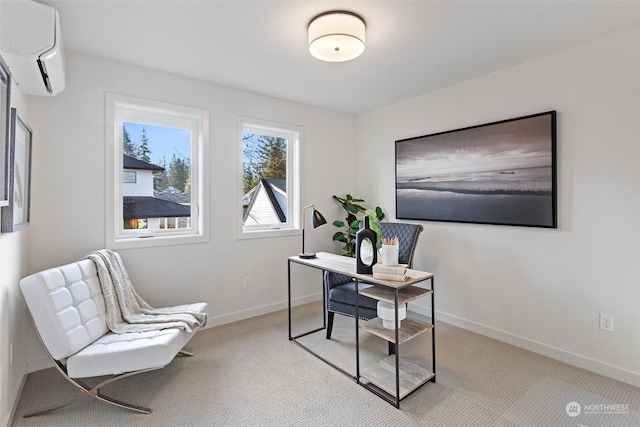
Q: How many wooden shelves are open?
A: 3